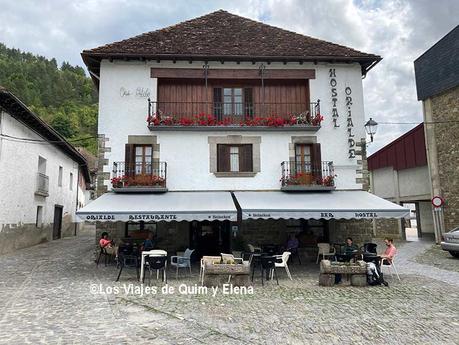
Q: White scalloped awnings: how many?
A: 2